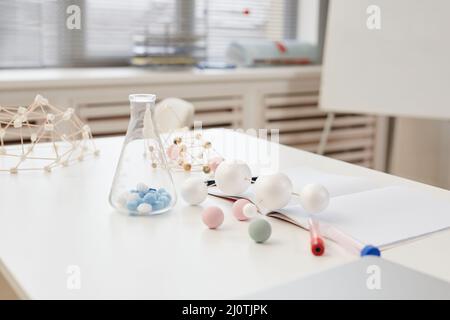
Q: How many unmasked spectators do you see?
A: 0